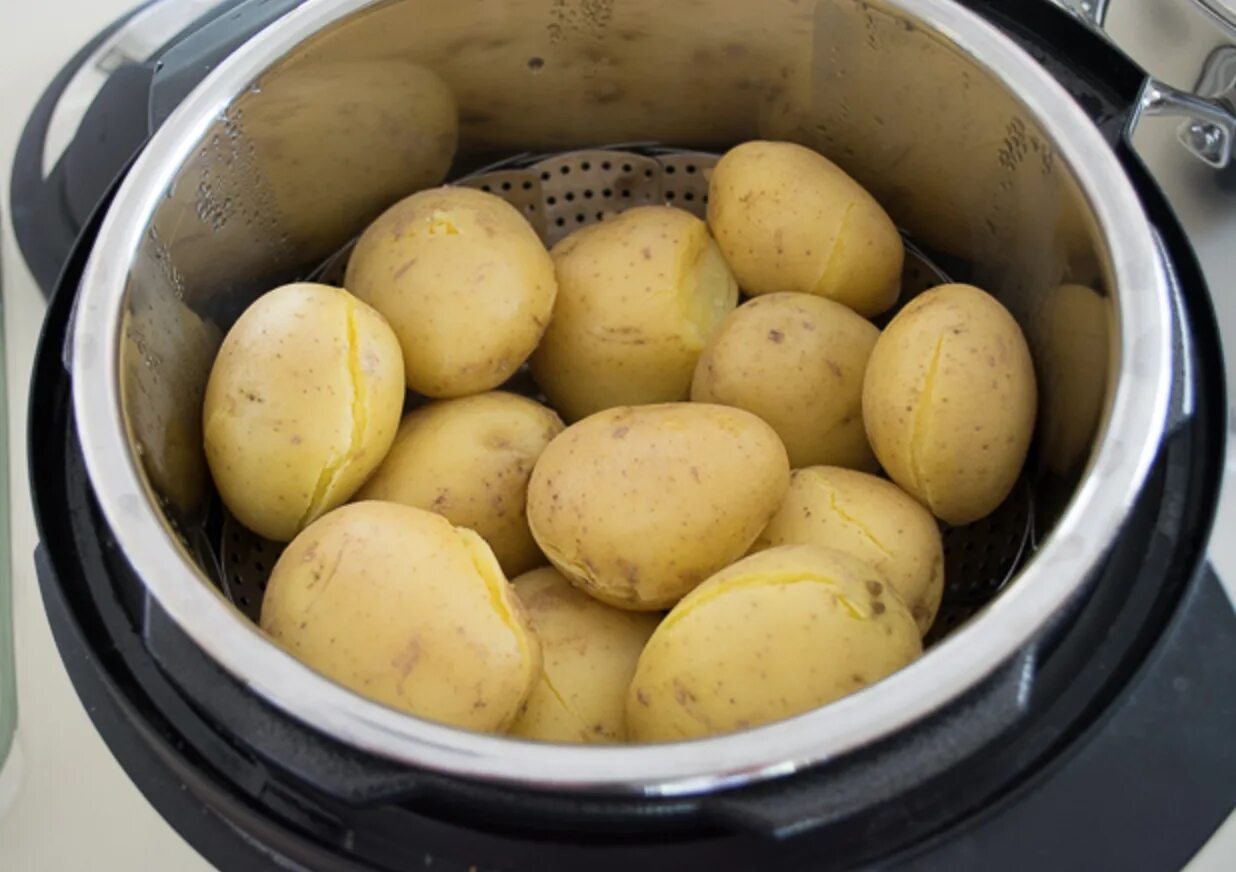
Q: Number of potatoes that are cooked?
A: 12